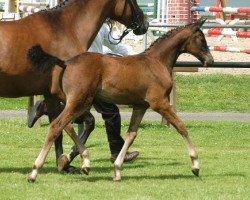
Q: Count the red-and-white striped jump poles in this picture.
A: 3